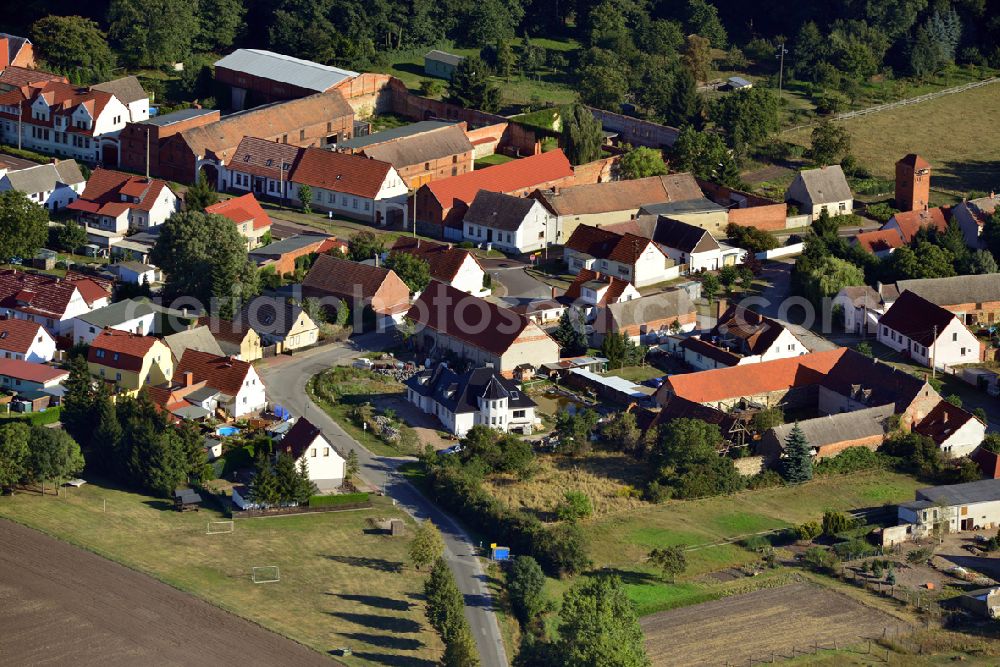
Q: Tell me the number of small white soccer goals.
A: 2